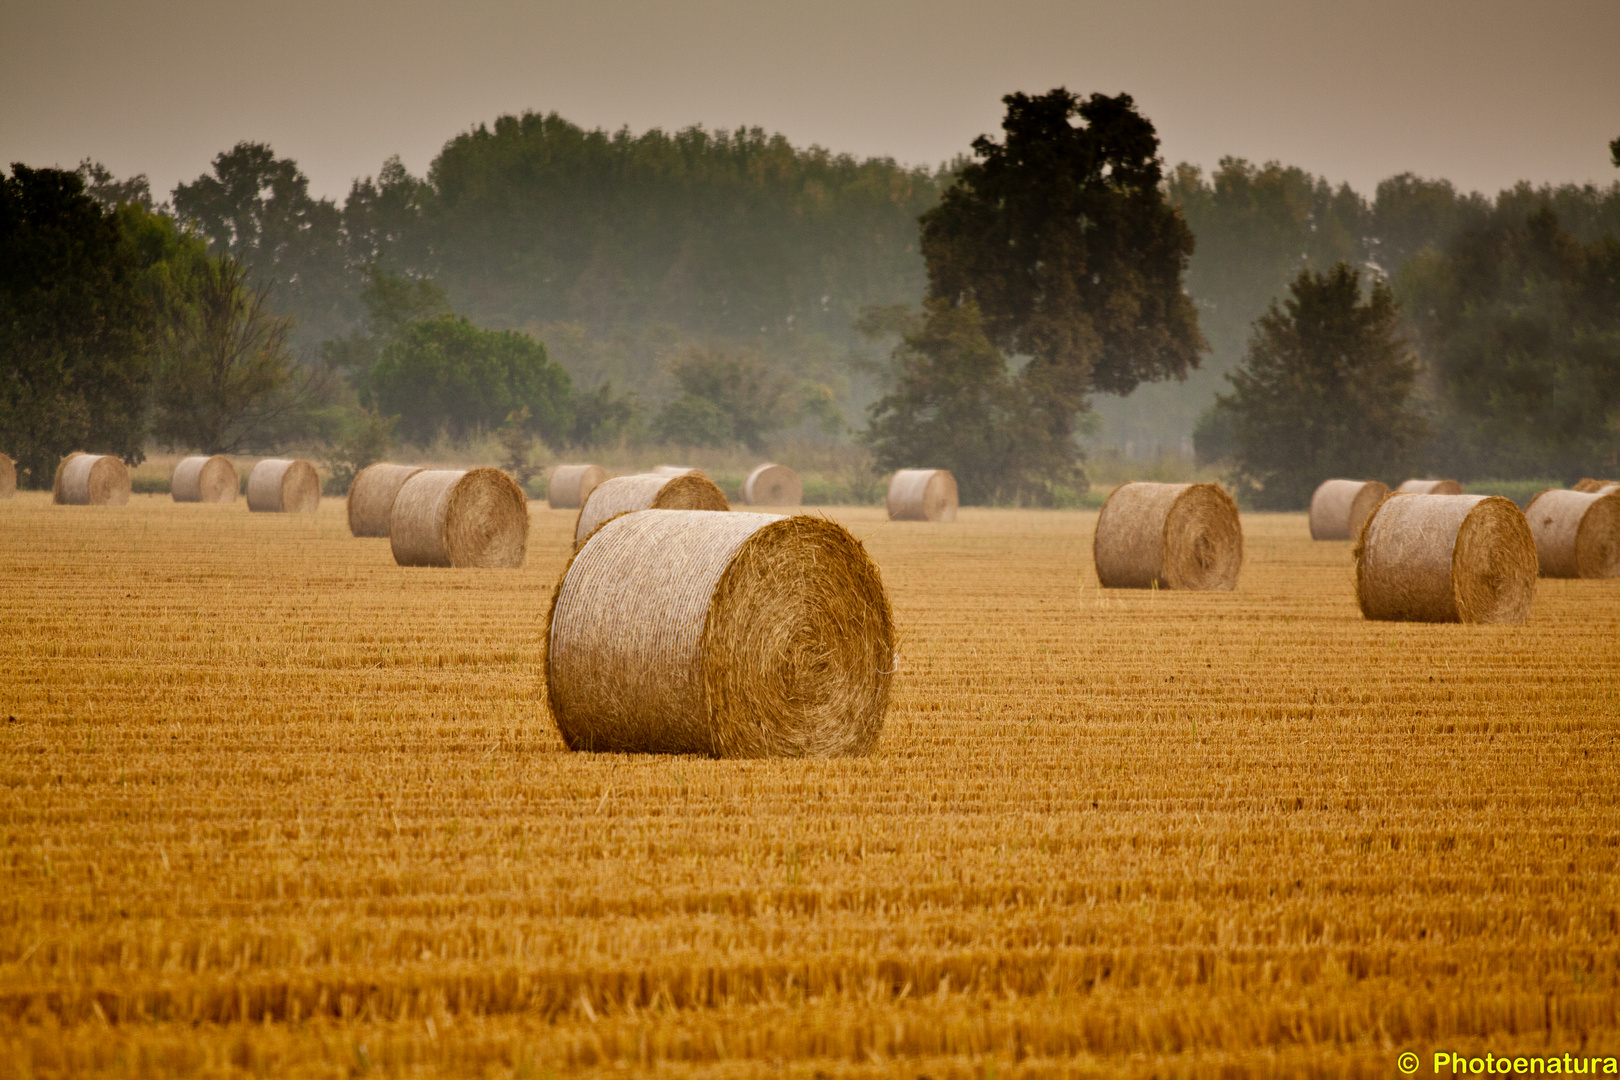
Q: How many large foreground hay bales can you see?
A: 1